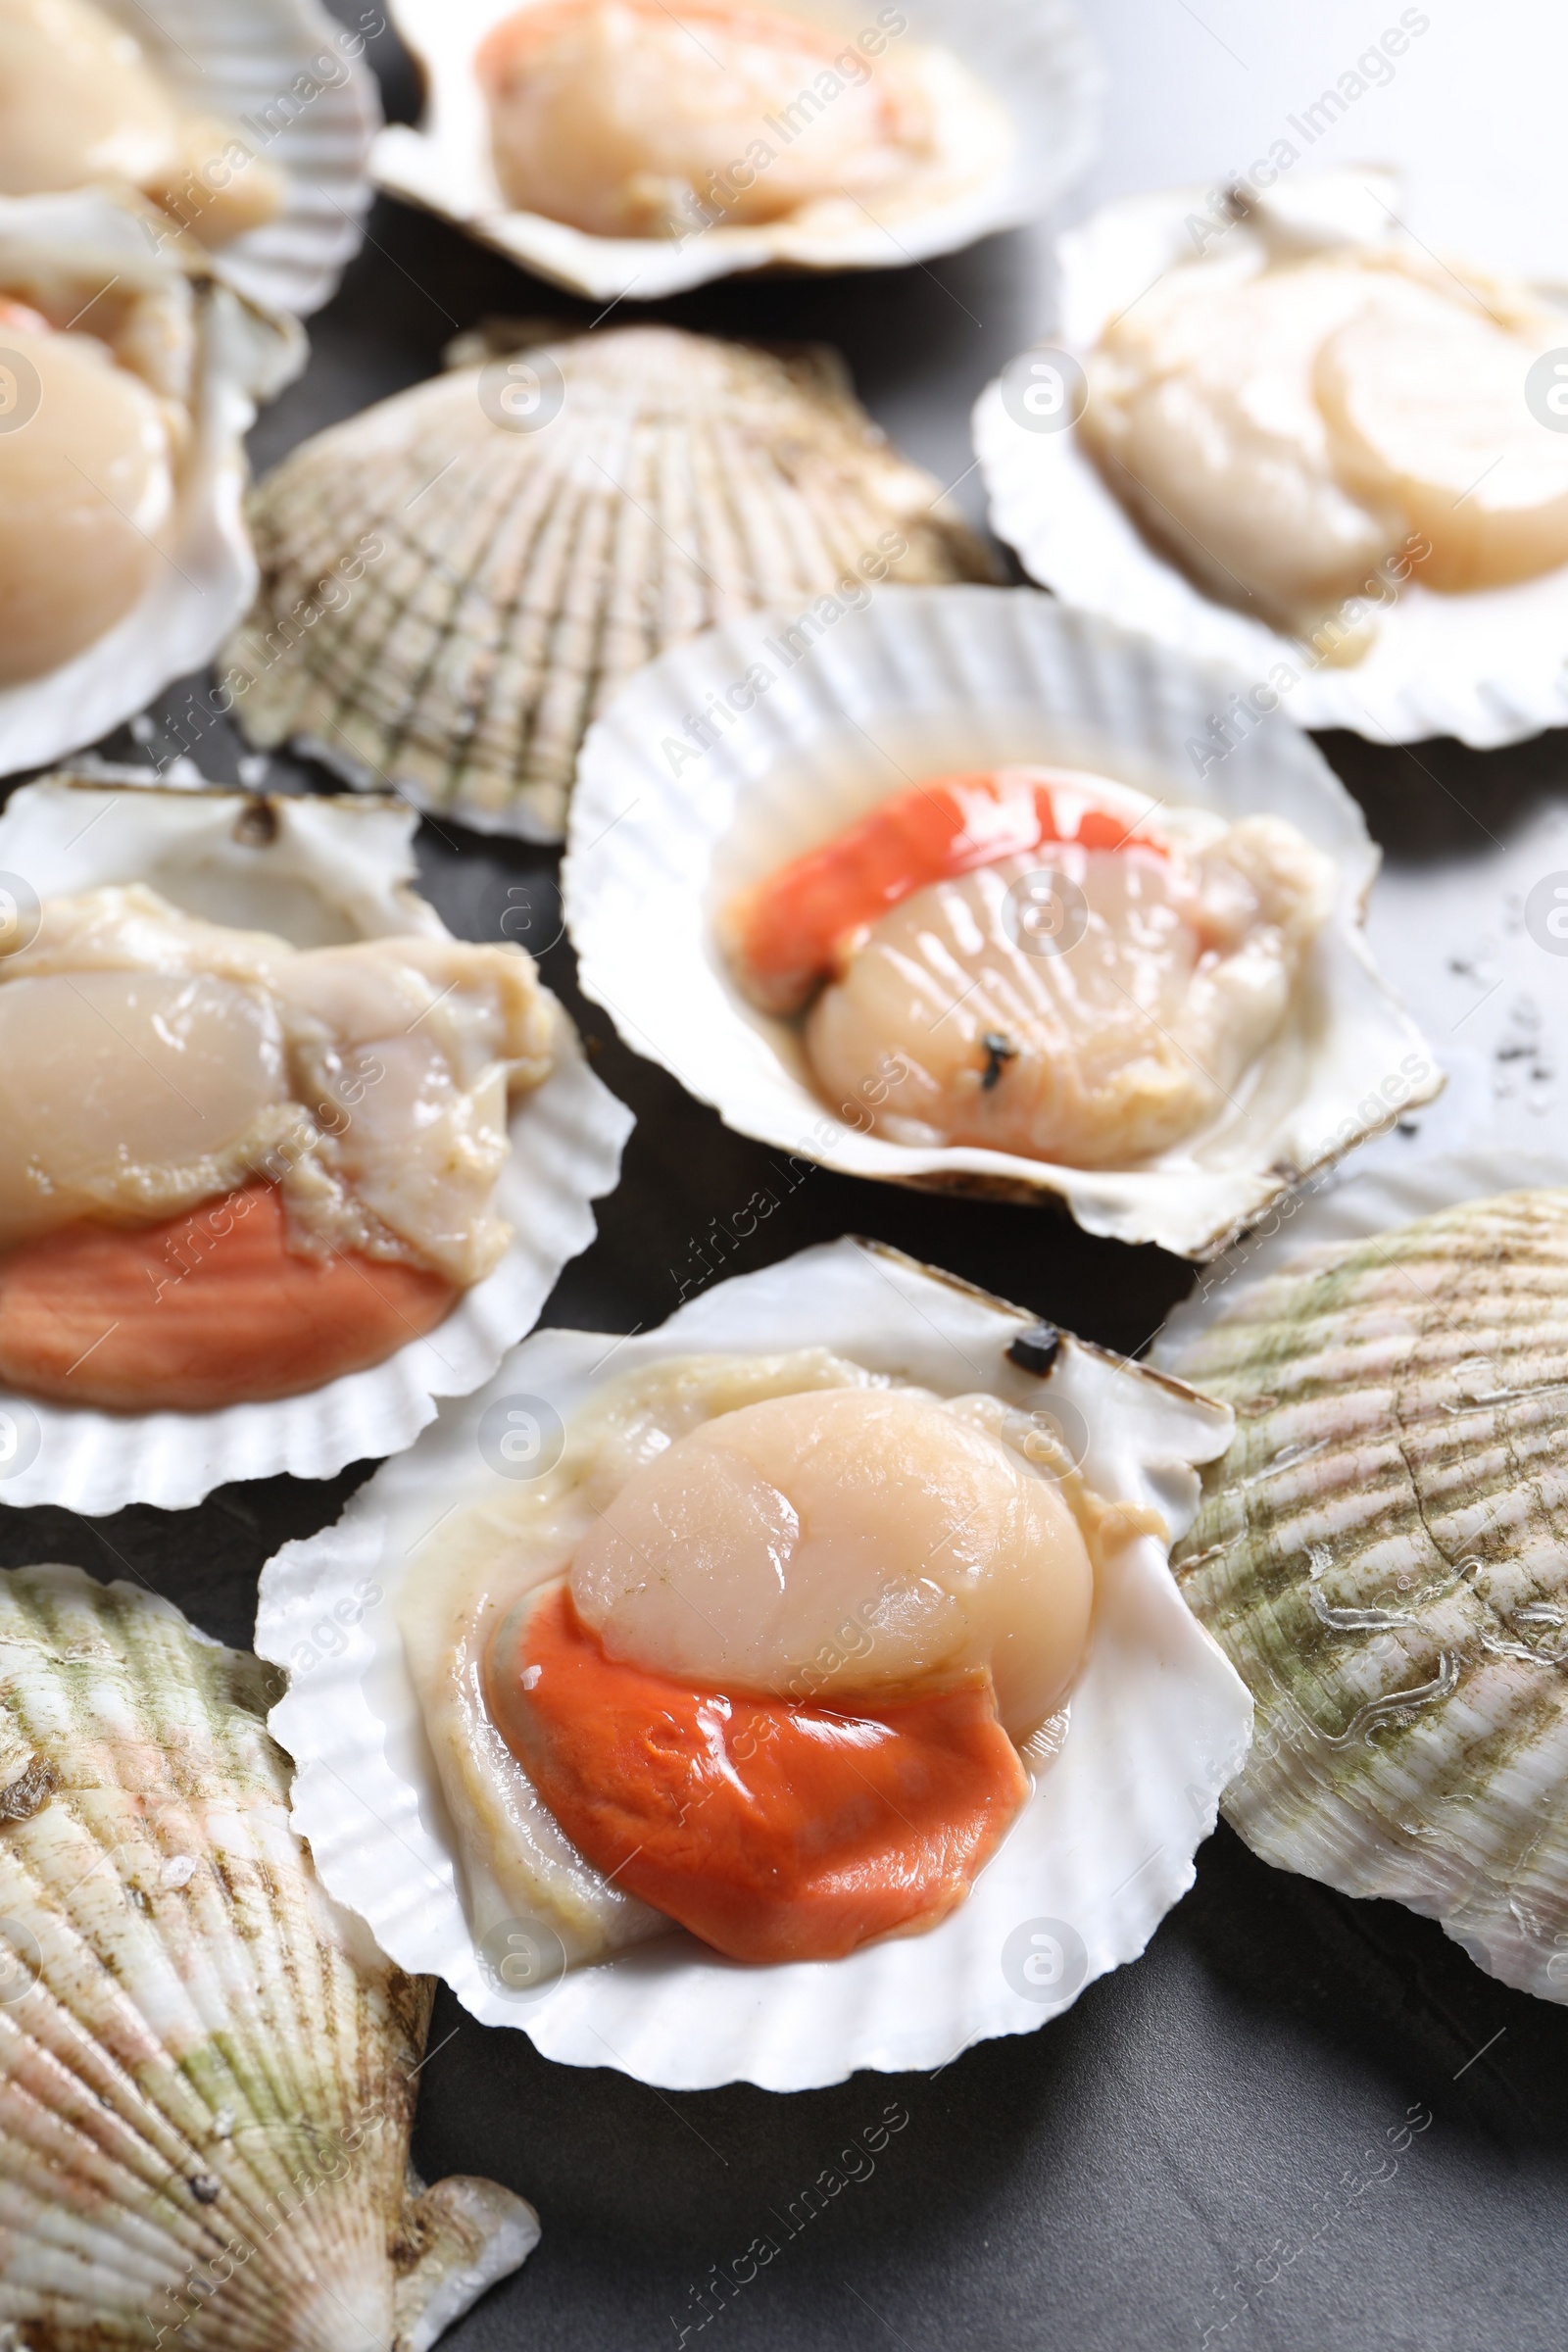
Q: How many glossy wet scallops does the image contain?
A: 7